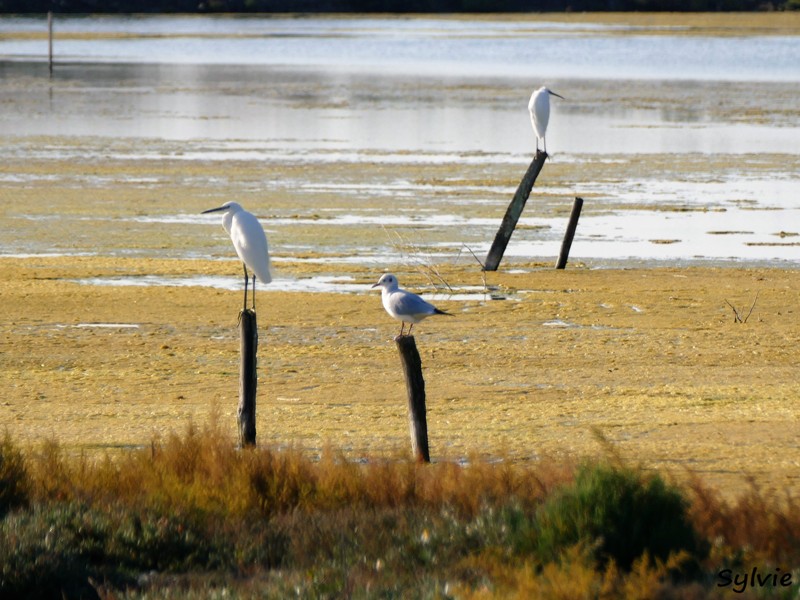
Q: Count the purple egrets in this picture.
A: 0